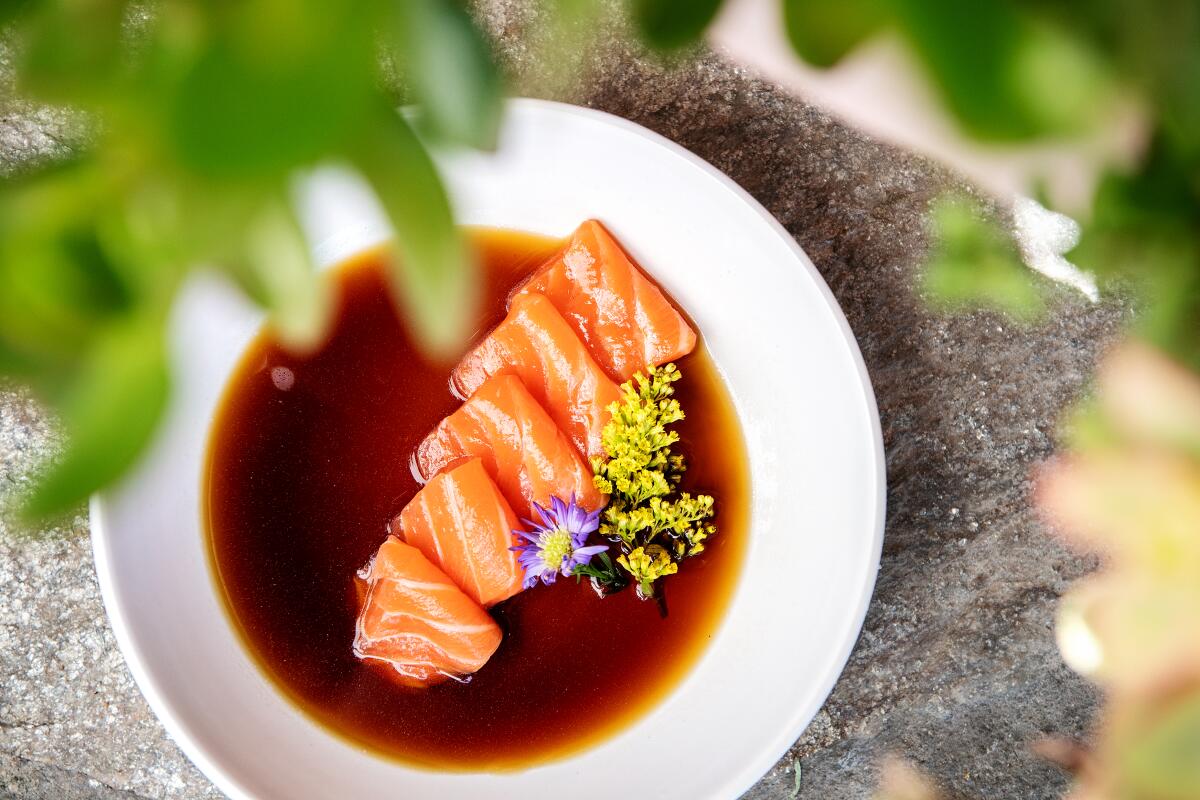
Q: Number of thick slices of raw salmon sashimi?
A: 5